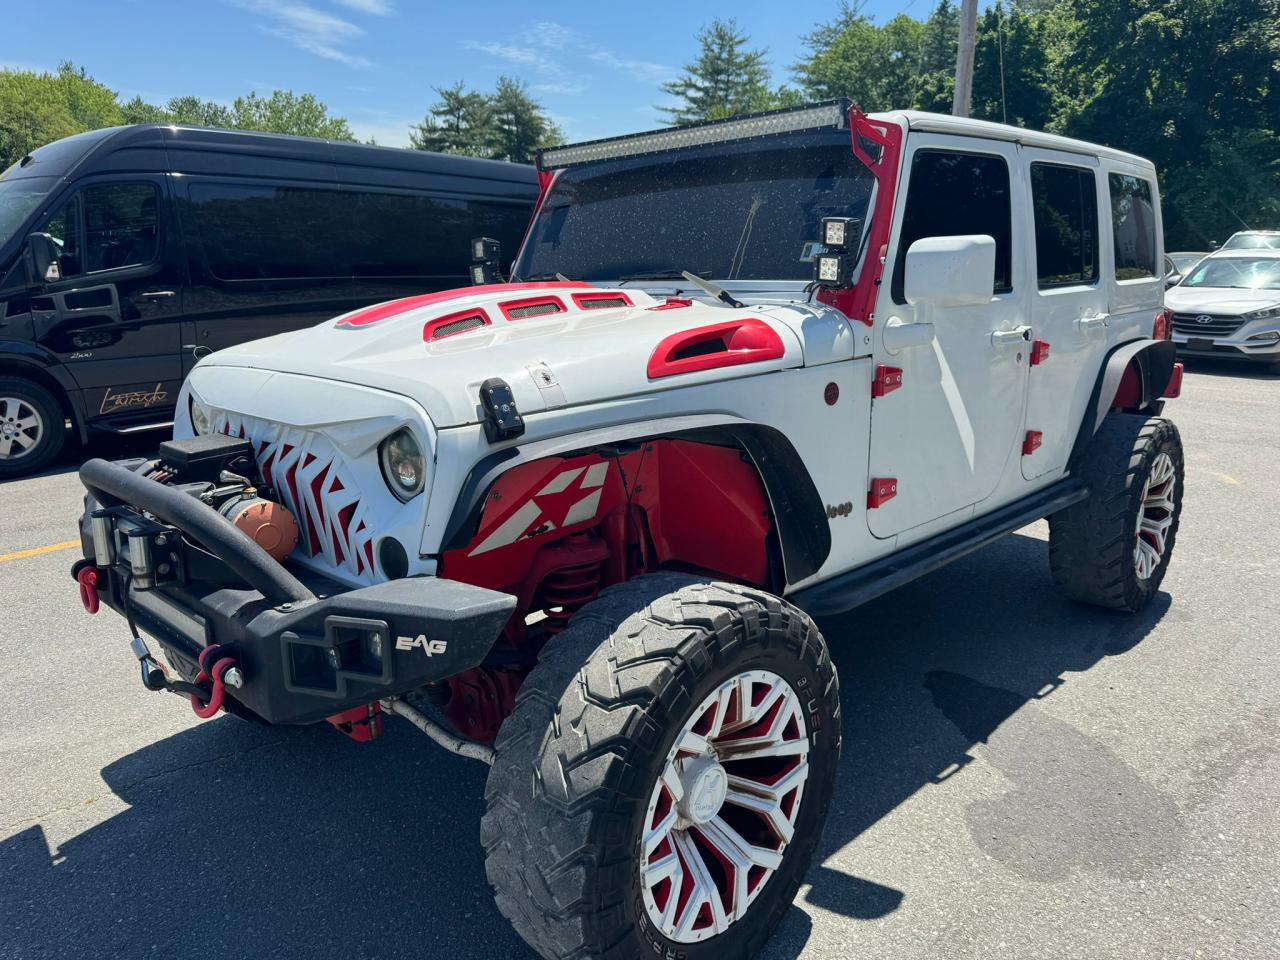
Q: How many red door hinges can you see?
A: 4